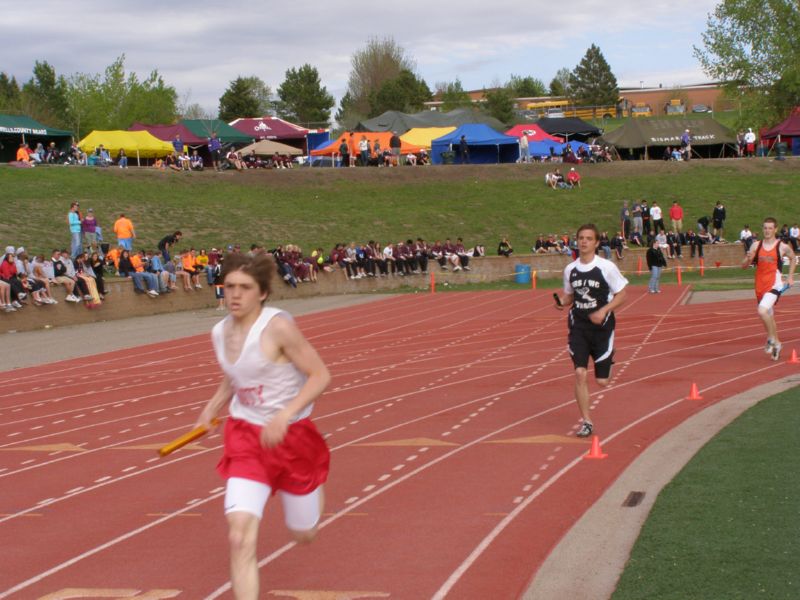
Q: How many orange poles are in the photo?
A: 5